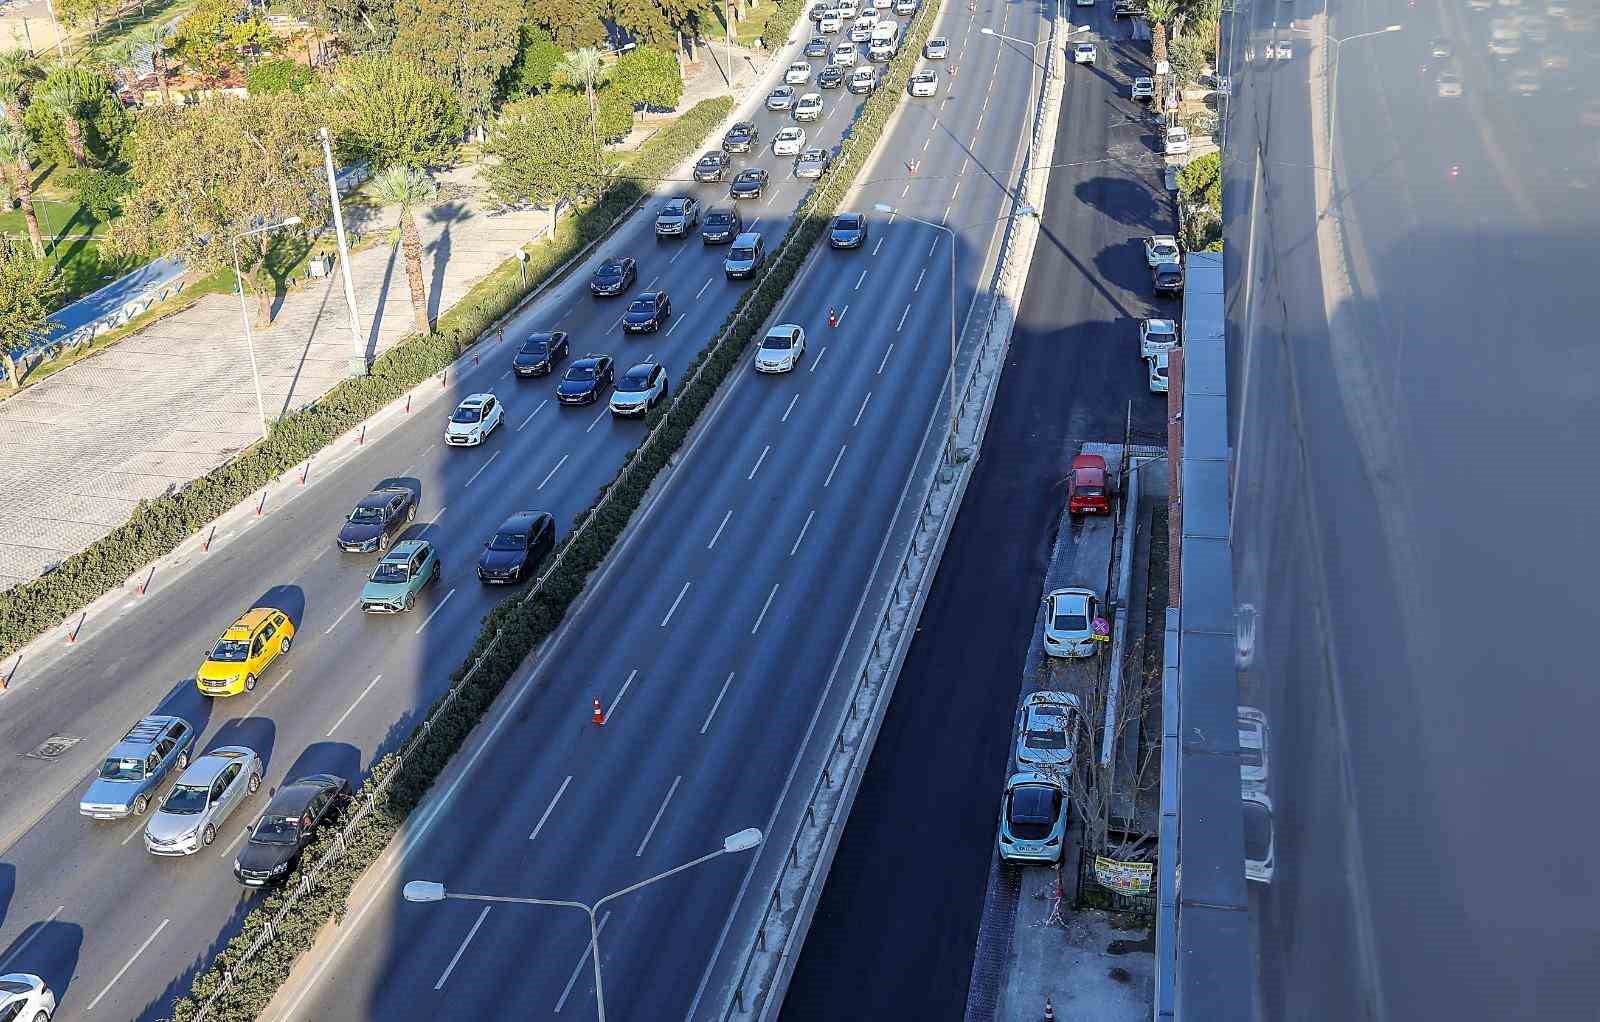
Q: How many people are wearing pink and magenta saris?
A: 0